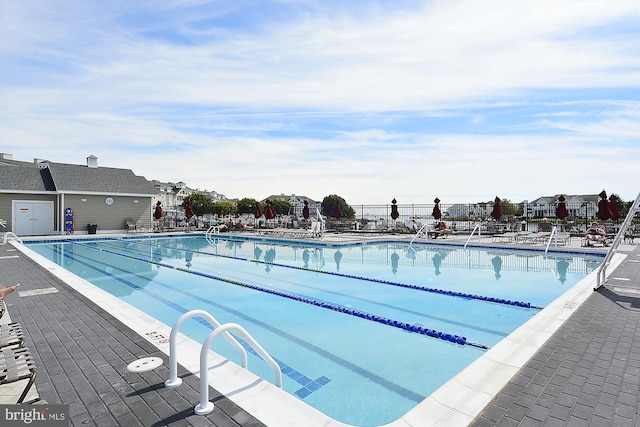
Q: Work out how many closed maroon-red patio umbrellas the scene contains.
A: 13